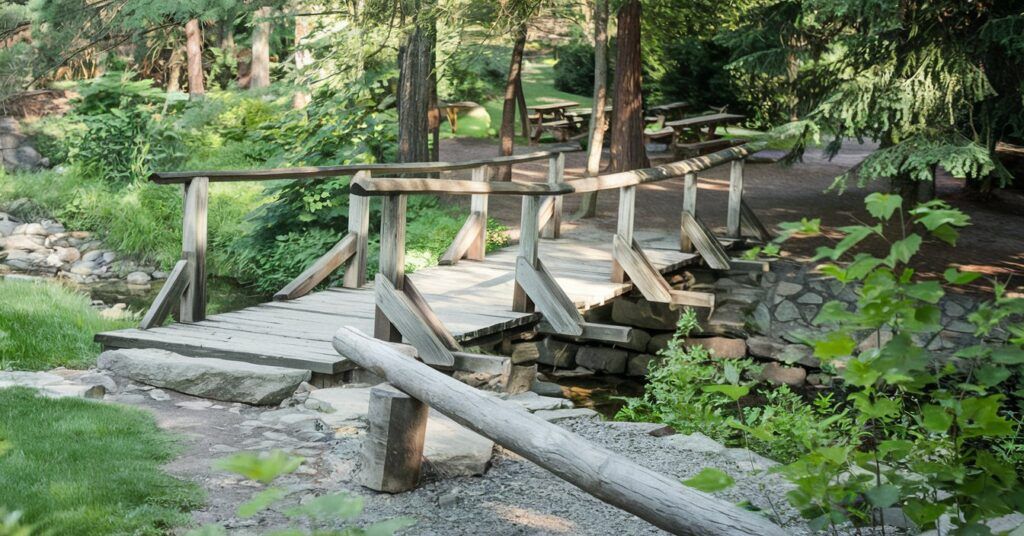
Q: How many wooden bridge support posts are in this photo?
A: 9